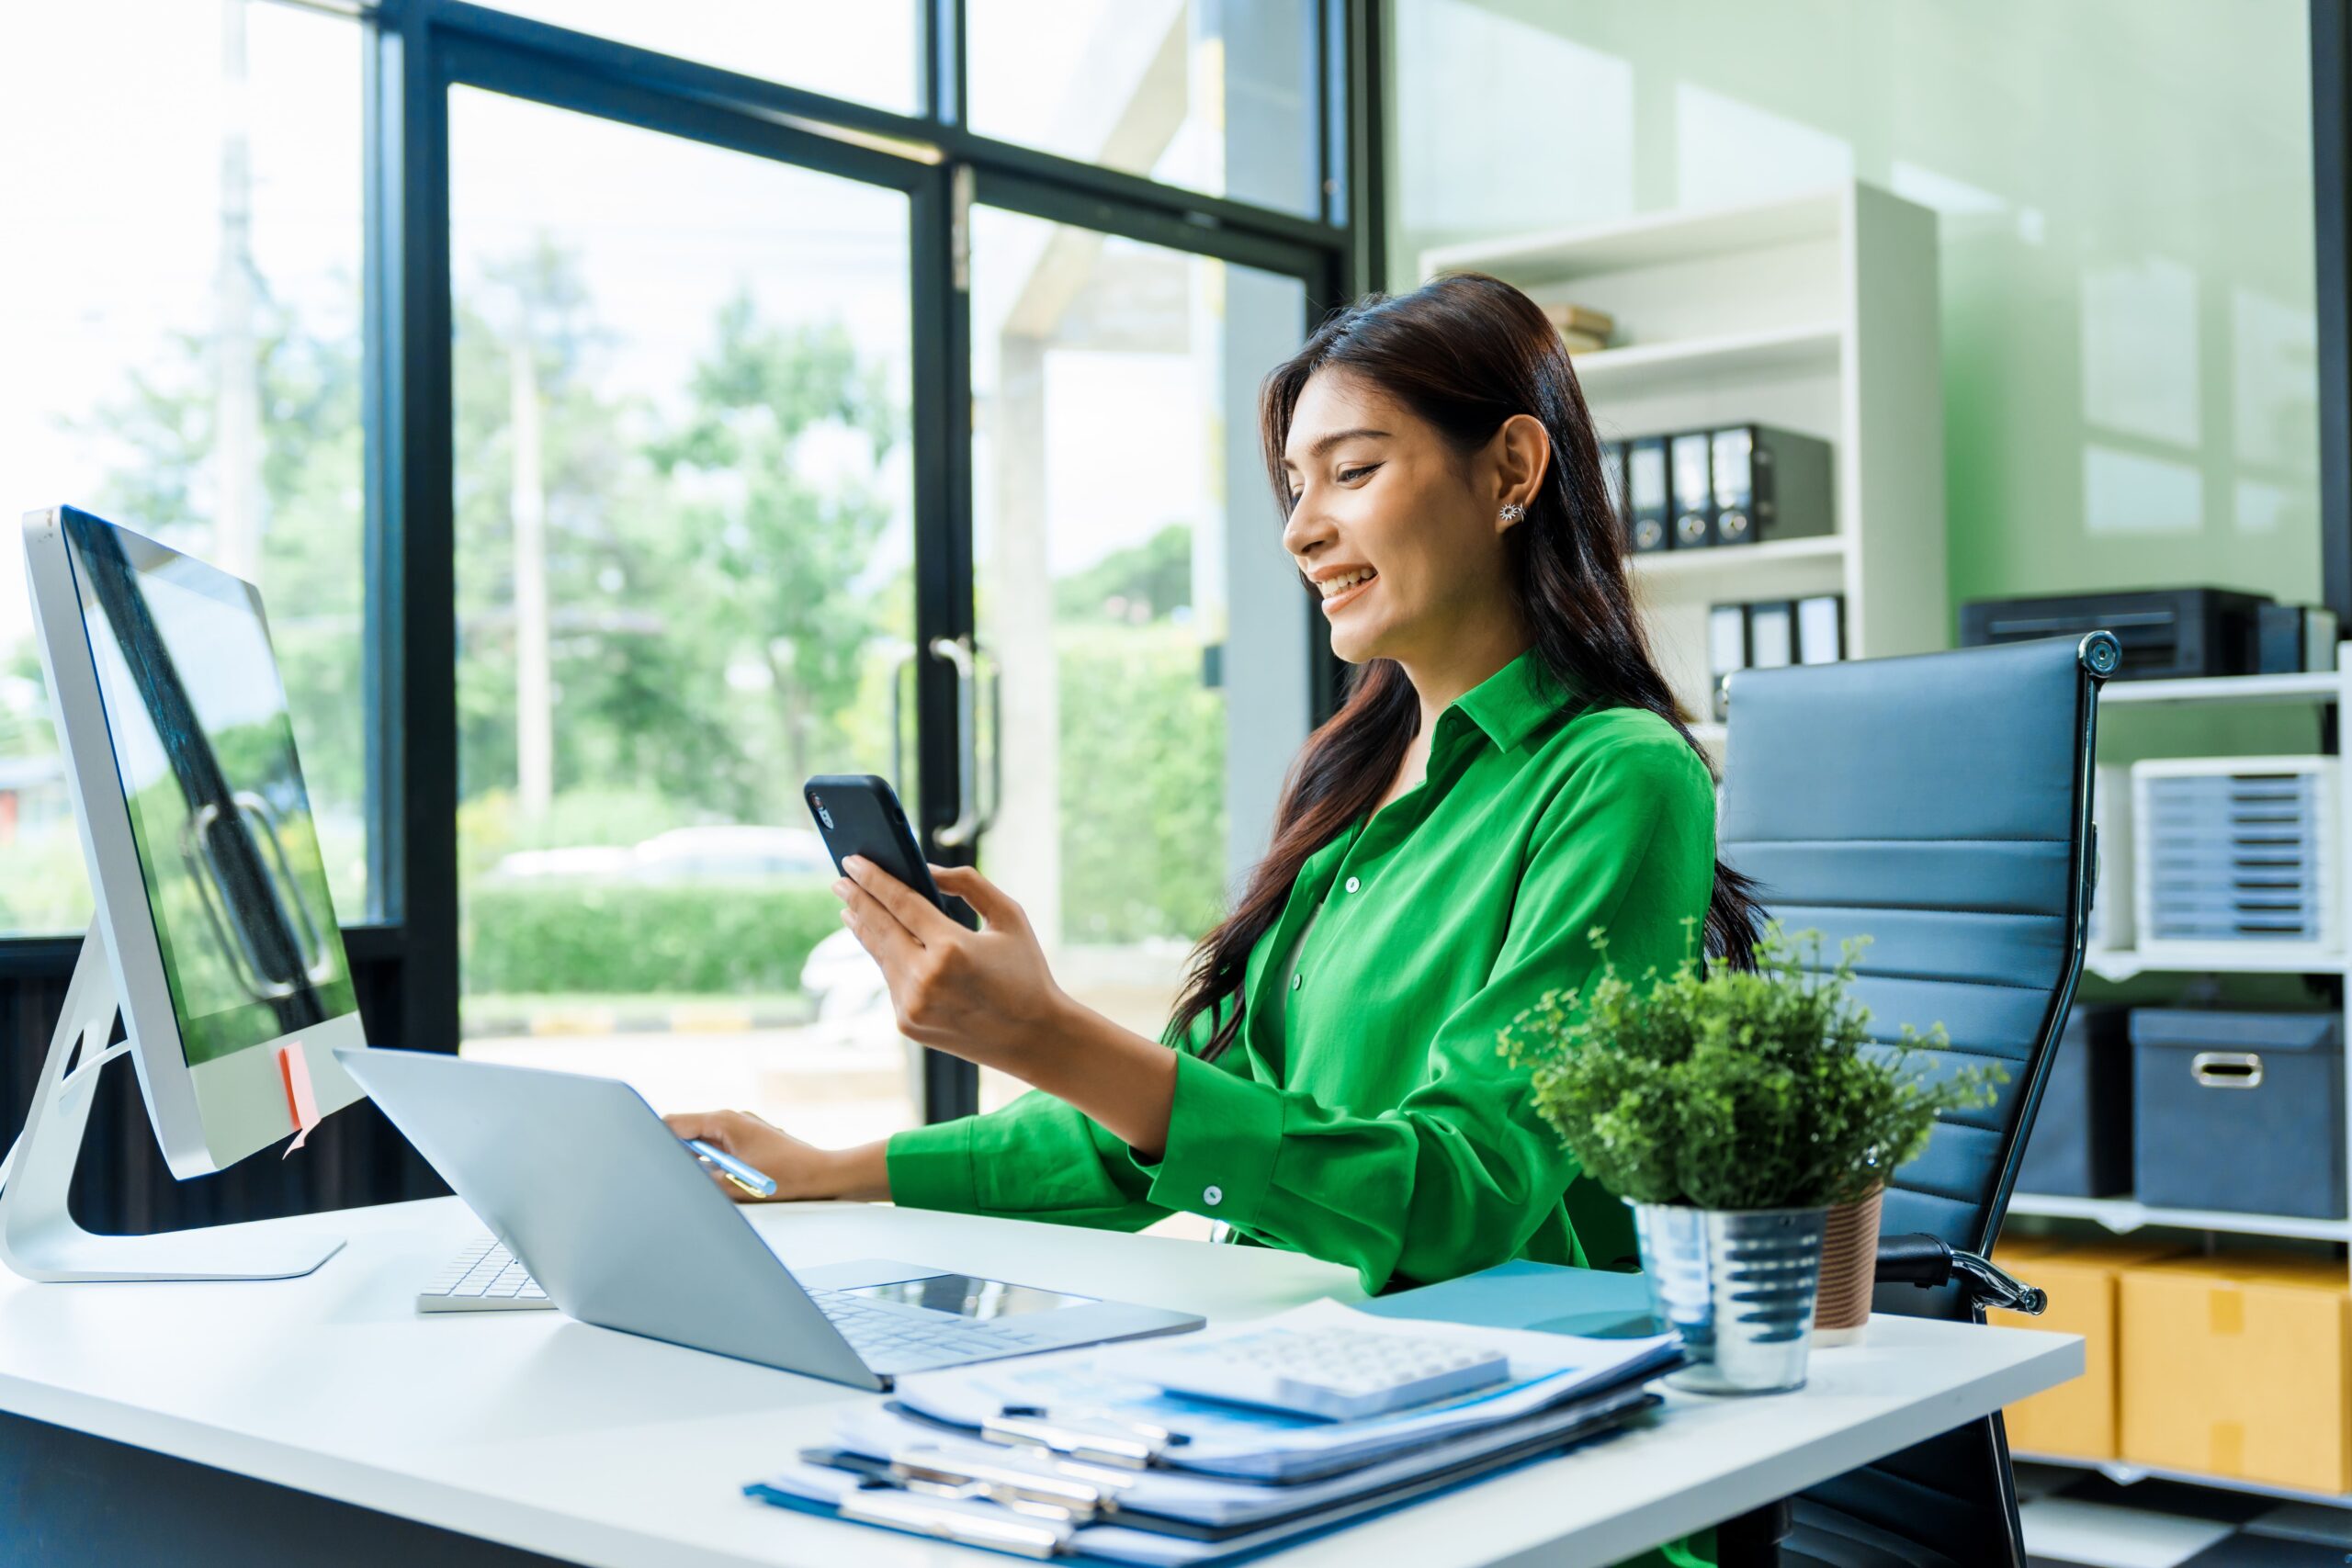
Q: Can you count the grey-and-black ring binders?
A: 7